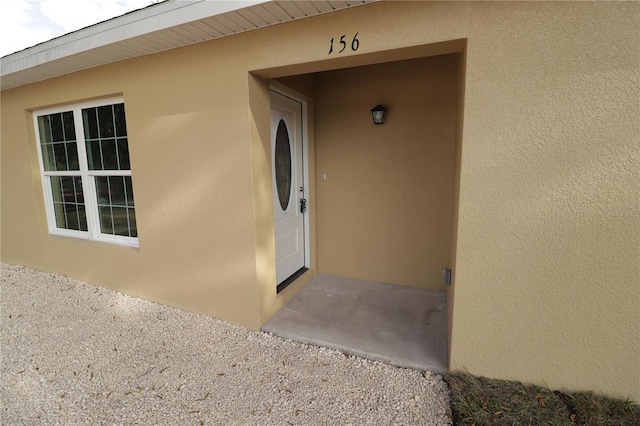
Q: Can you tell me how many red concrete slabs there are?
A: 0